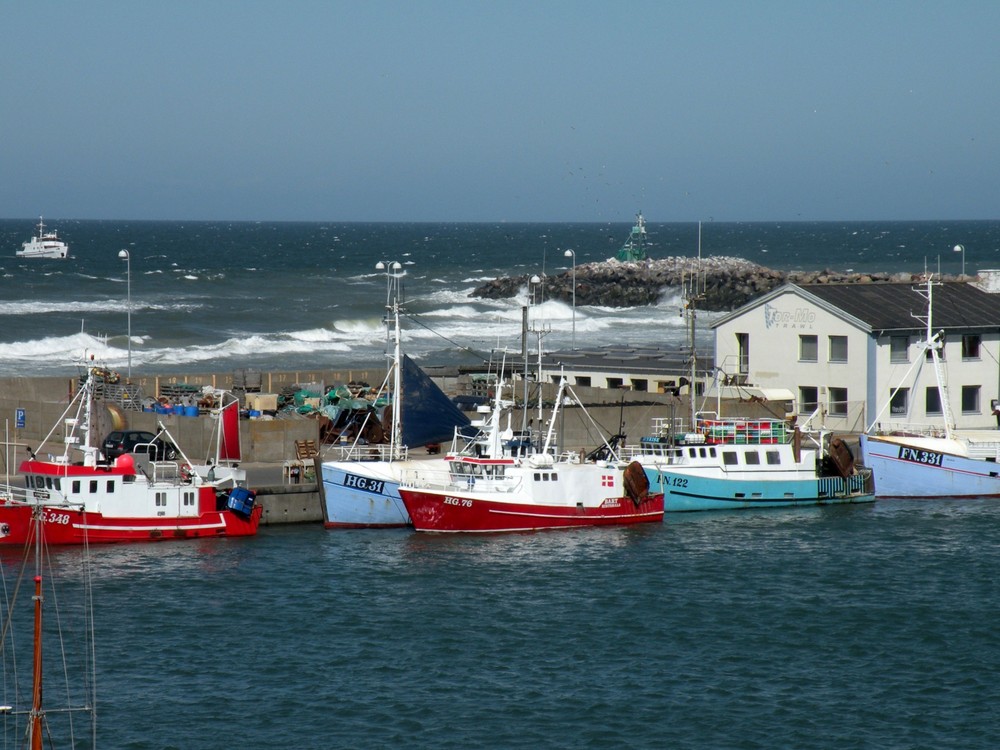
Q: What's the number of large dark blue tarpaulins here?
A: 1